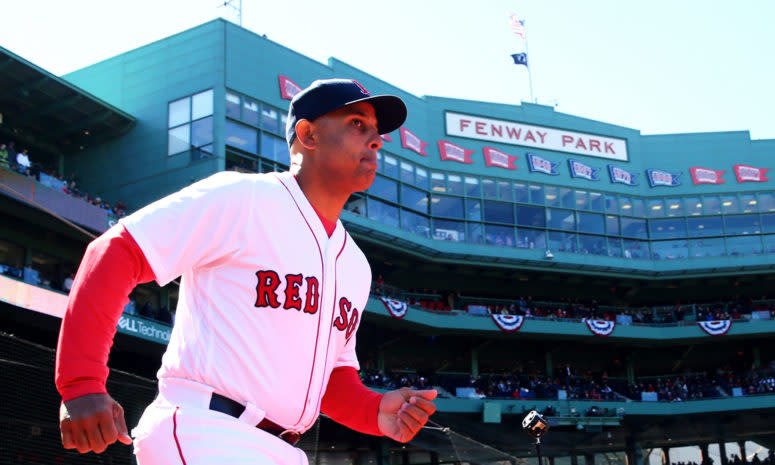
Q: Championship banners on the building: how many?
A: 11